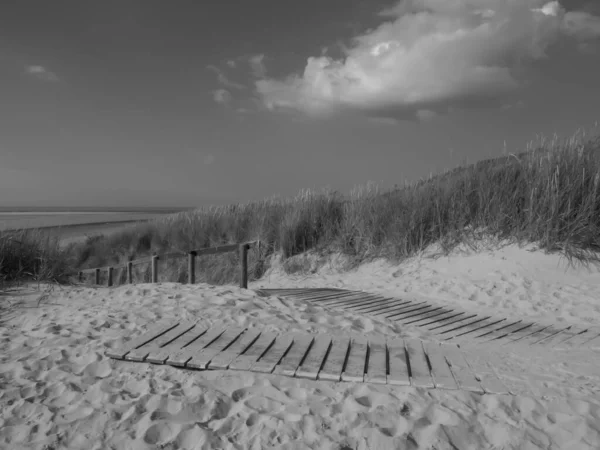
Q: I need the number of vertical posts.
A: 7